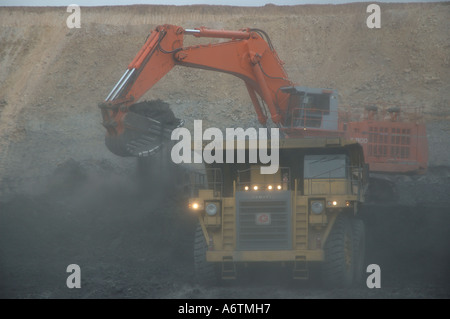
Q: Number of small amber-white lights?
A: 6